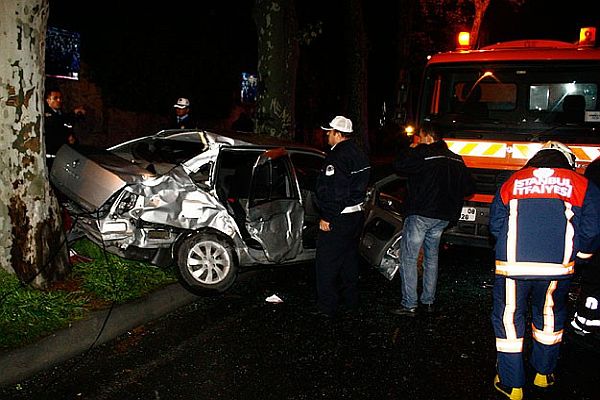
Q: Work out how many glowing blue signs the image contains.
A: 2